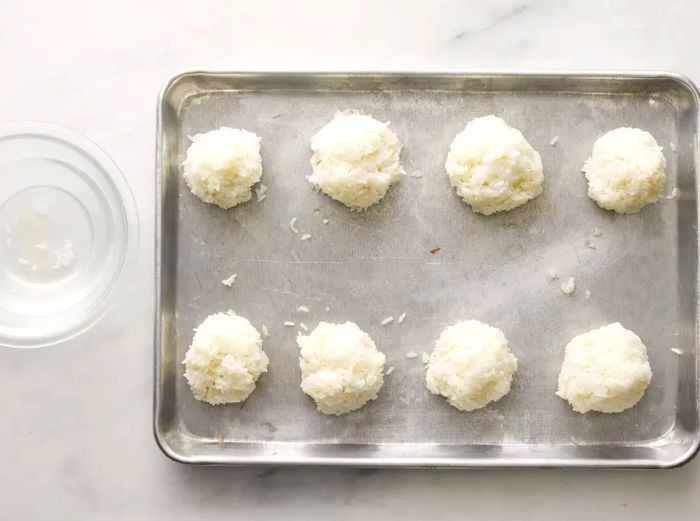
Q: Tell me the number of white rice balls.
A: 8